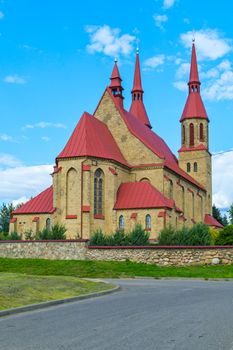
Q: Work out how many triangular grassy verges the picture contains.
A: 1